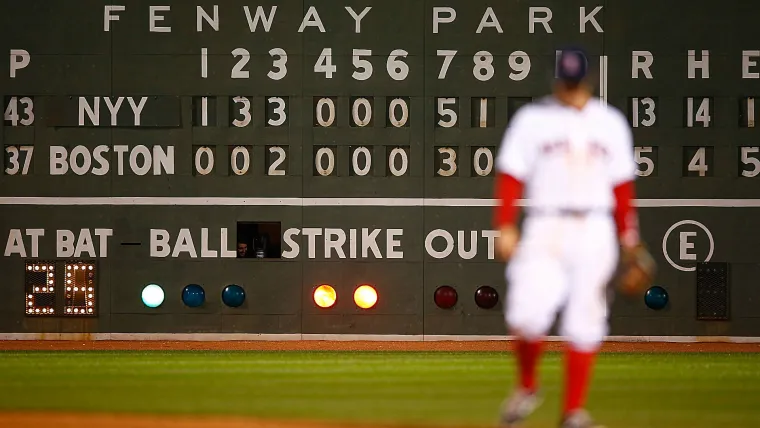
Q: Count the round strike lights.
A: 2